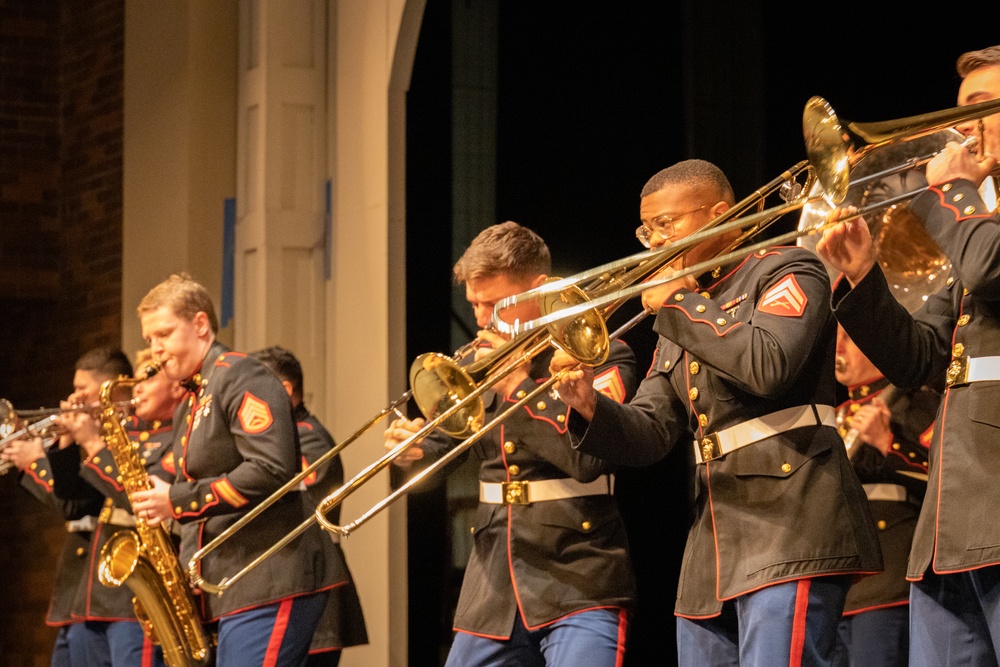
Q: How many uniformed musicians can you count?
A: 8